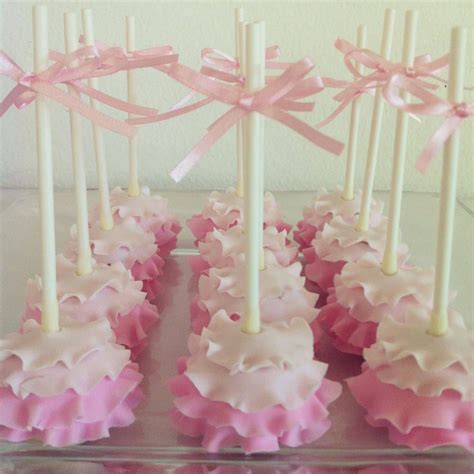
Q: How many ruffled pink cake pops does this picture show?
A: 12